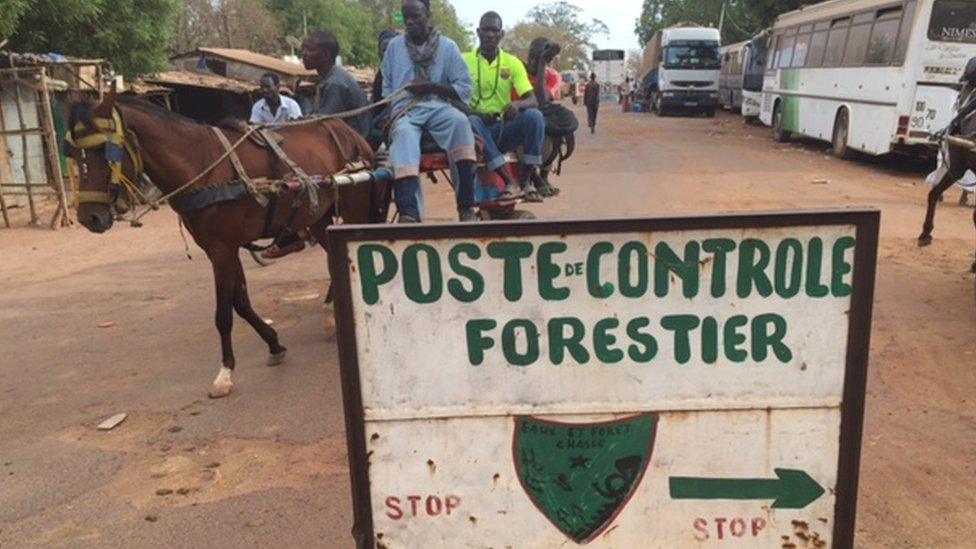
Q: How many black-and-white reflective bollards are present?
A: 0